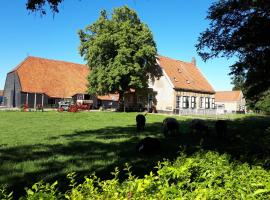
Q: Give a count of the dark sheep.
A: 5